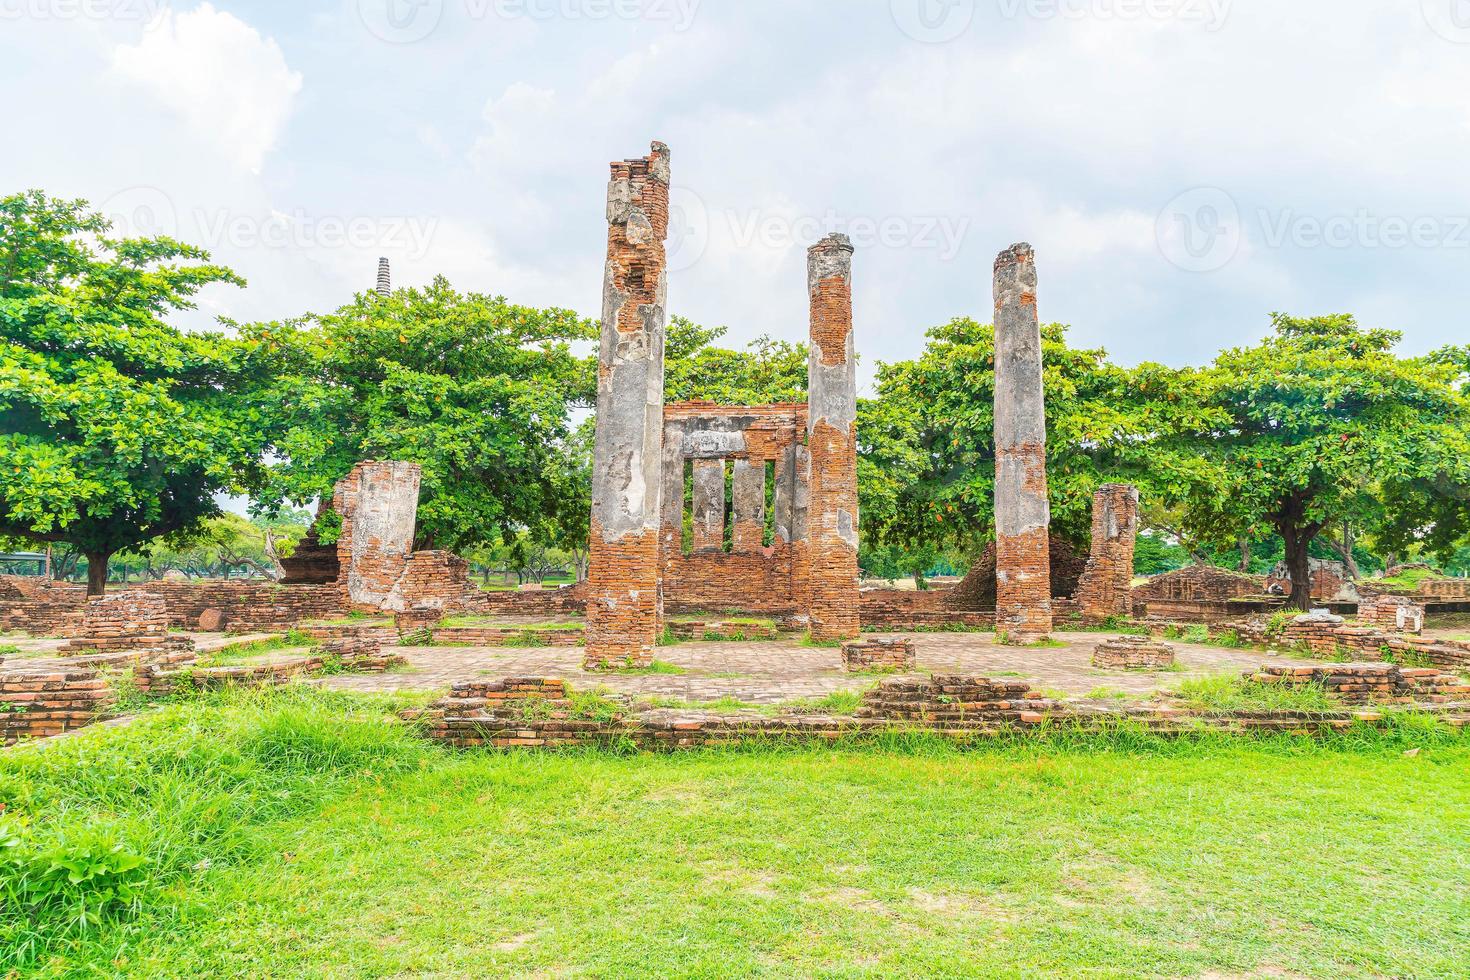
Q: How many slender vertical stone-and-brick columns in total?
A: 3